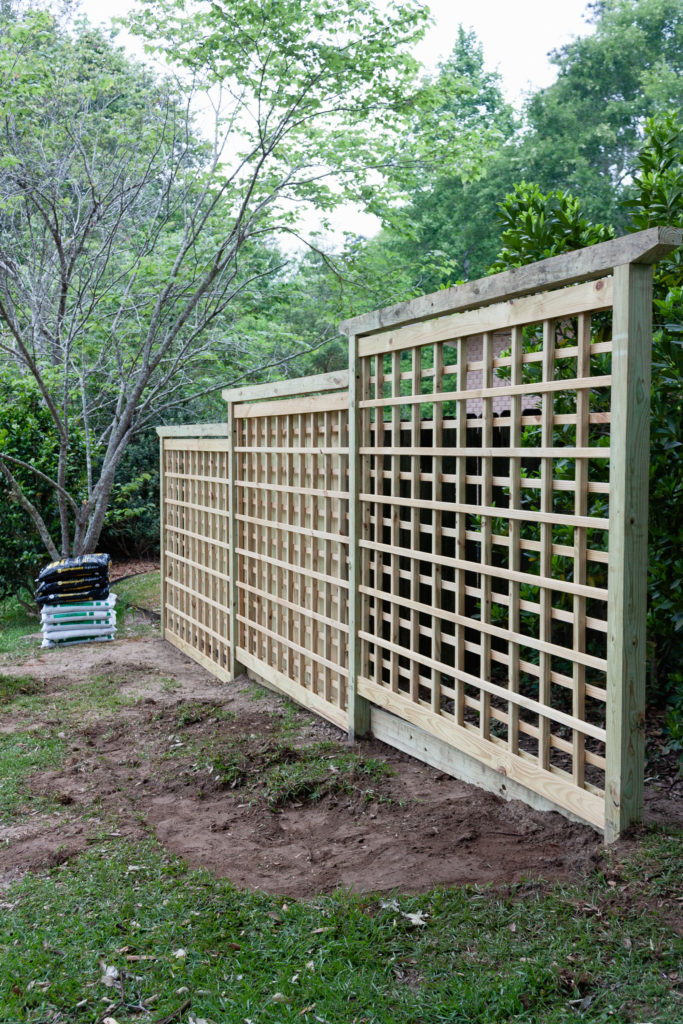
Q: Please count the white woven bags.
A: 5